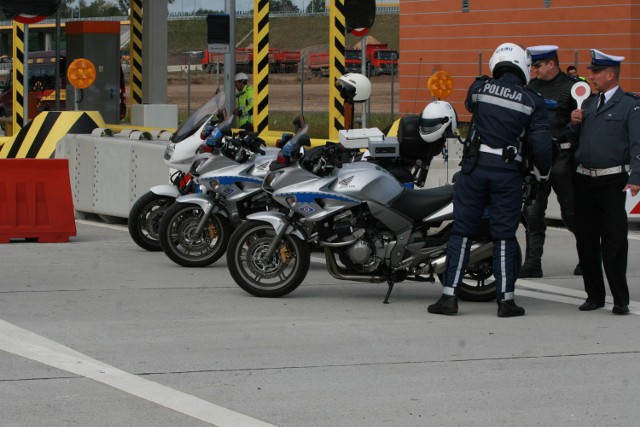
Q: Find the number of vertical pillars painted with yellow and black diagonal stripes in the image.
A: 4